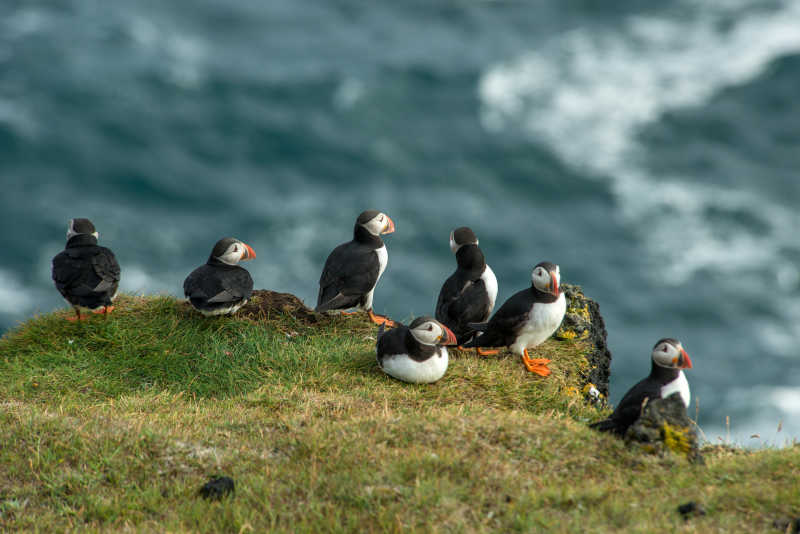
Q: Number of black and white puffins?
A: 7